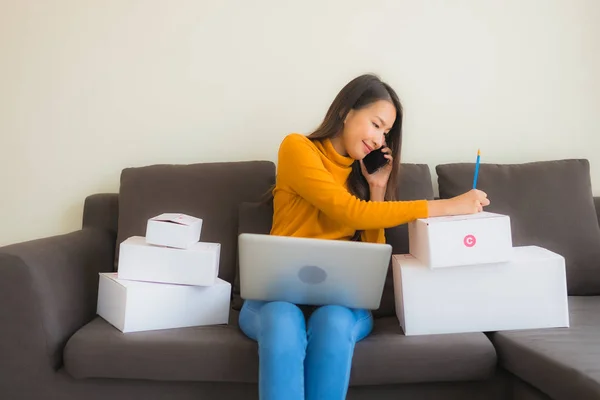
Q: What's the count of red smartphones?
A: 0